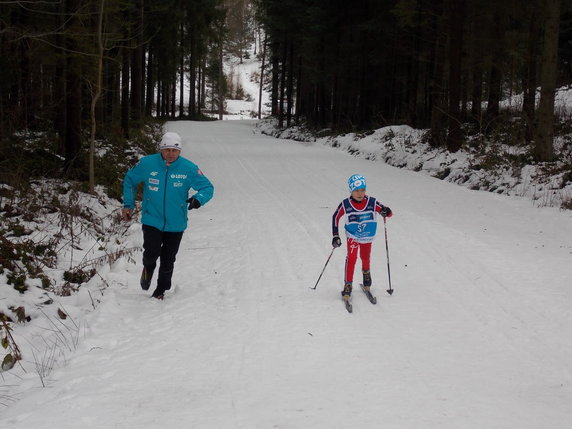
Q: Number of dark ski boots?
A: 2